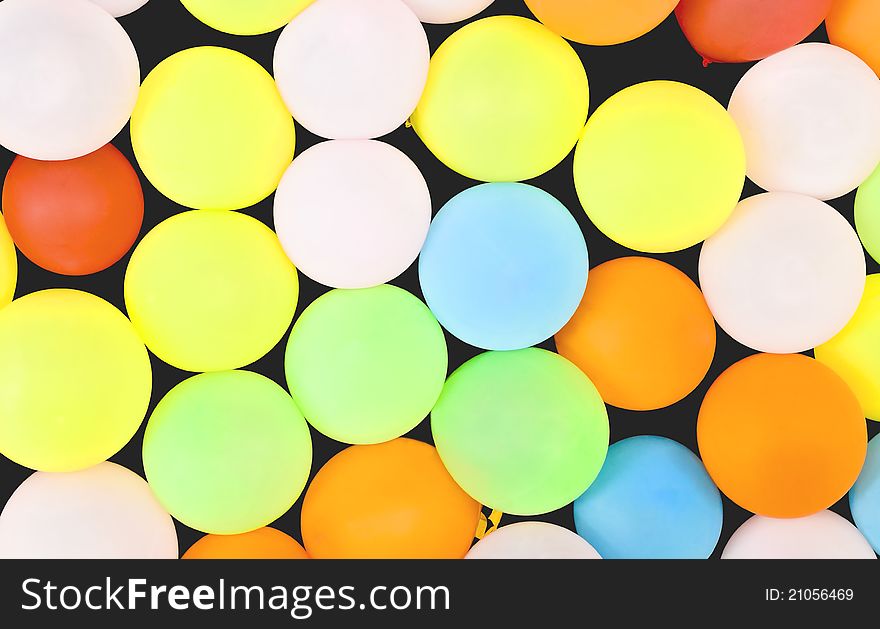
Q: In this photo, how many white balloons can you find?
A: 10